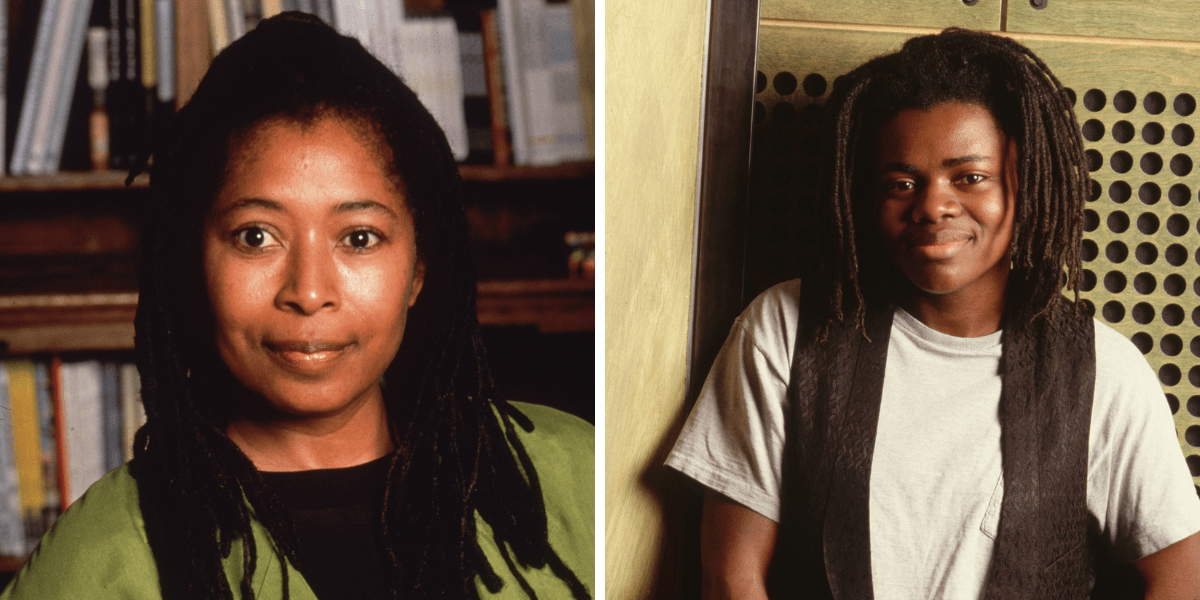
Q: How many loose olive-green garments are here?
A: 1